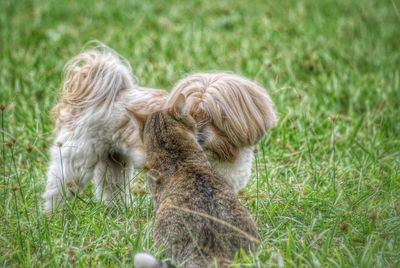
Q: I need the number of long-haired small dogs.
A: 1